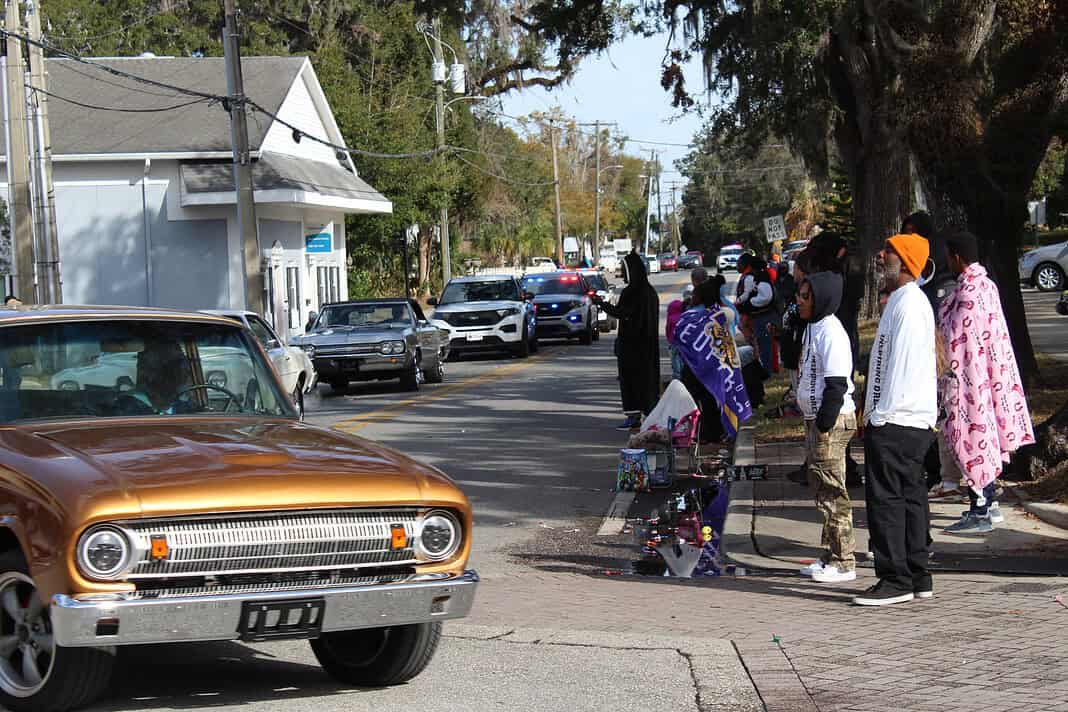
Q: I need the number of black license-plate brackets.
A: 1